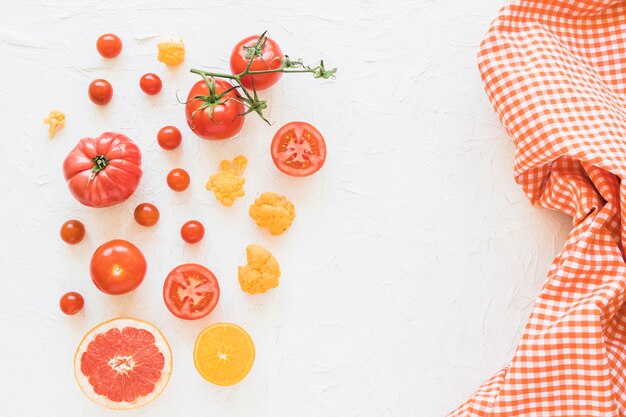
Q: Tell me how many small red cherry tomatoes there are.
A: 9